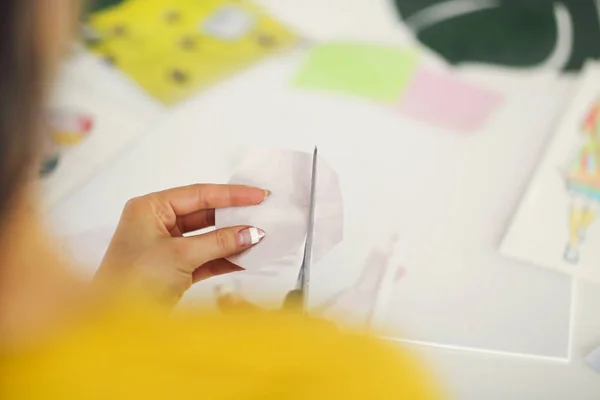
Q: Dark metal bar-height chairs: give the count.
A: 0